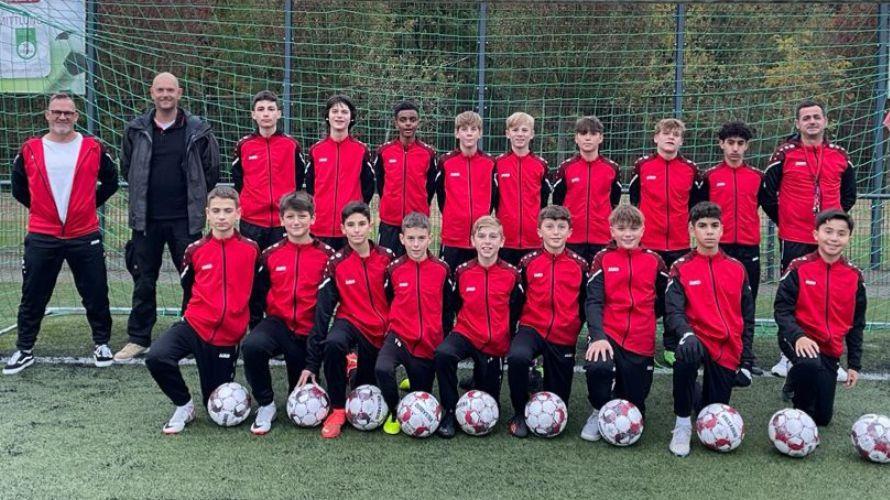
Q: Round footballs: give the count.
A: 10